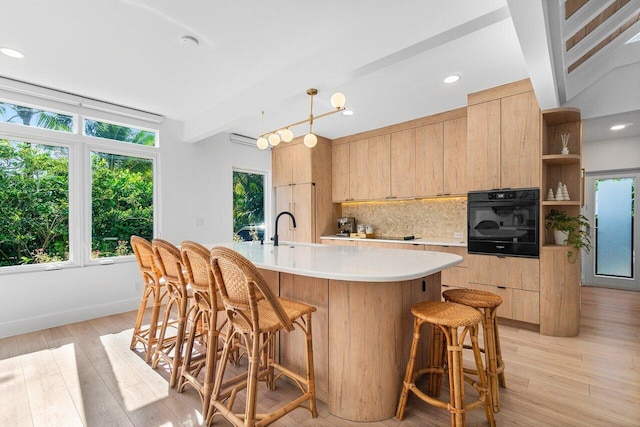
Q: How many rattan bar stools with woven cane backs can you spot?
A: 4